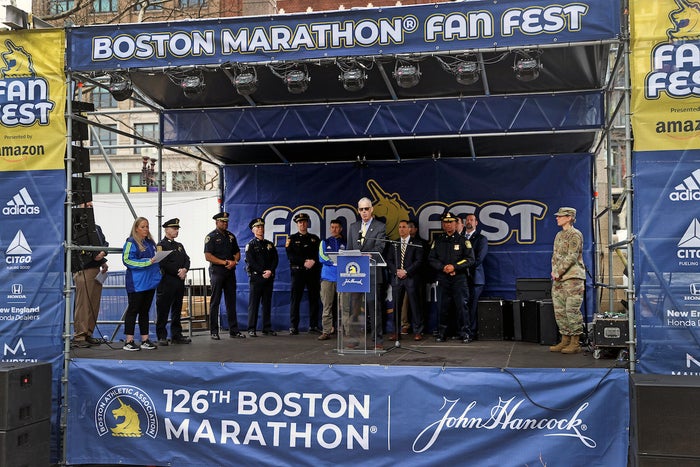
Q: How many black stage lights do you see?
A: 8